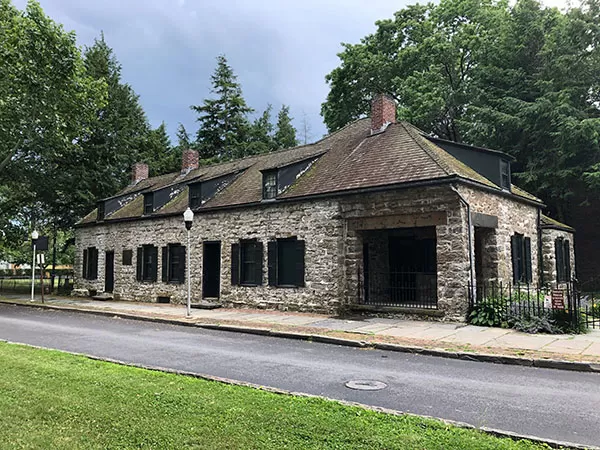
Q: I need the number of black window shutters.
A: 14